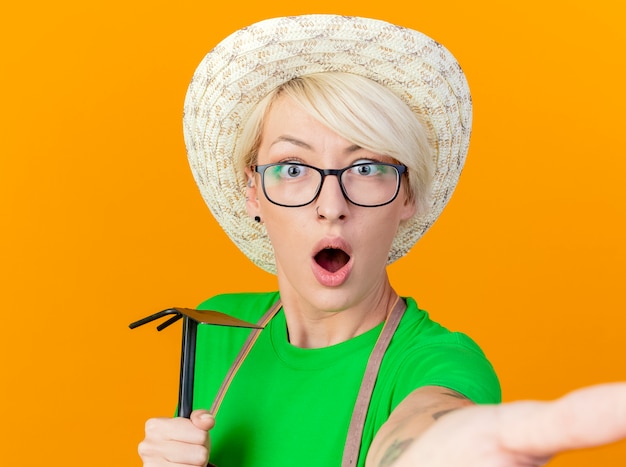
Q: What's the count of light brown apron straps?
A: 2